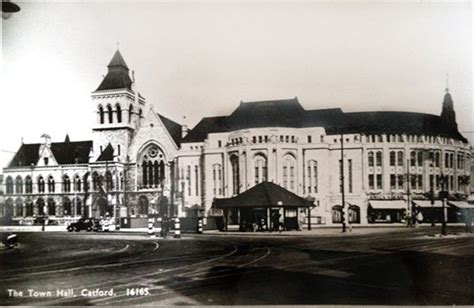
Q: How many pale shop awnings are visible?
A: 3